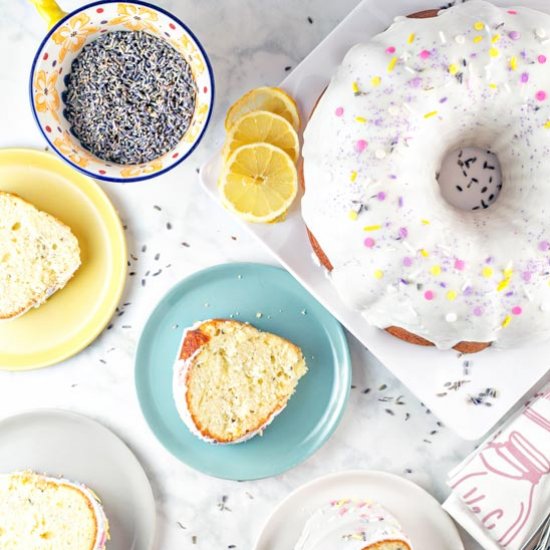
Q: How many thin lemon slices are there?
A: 3